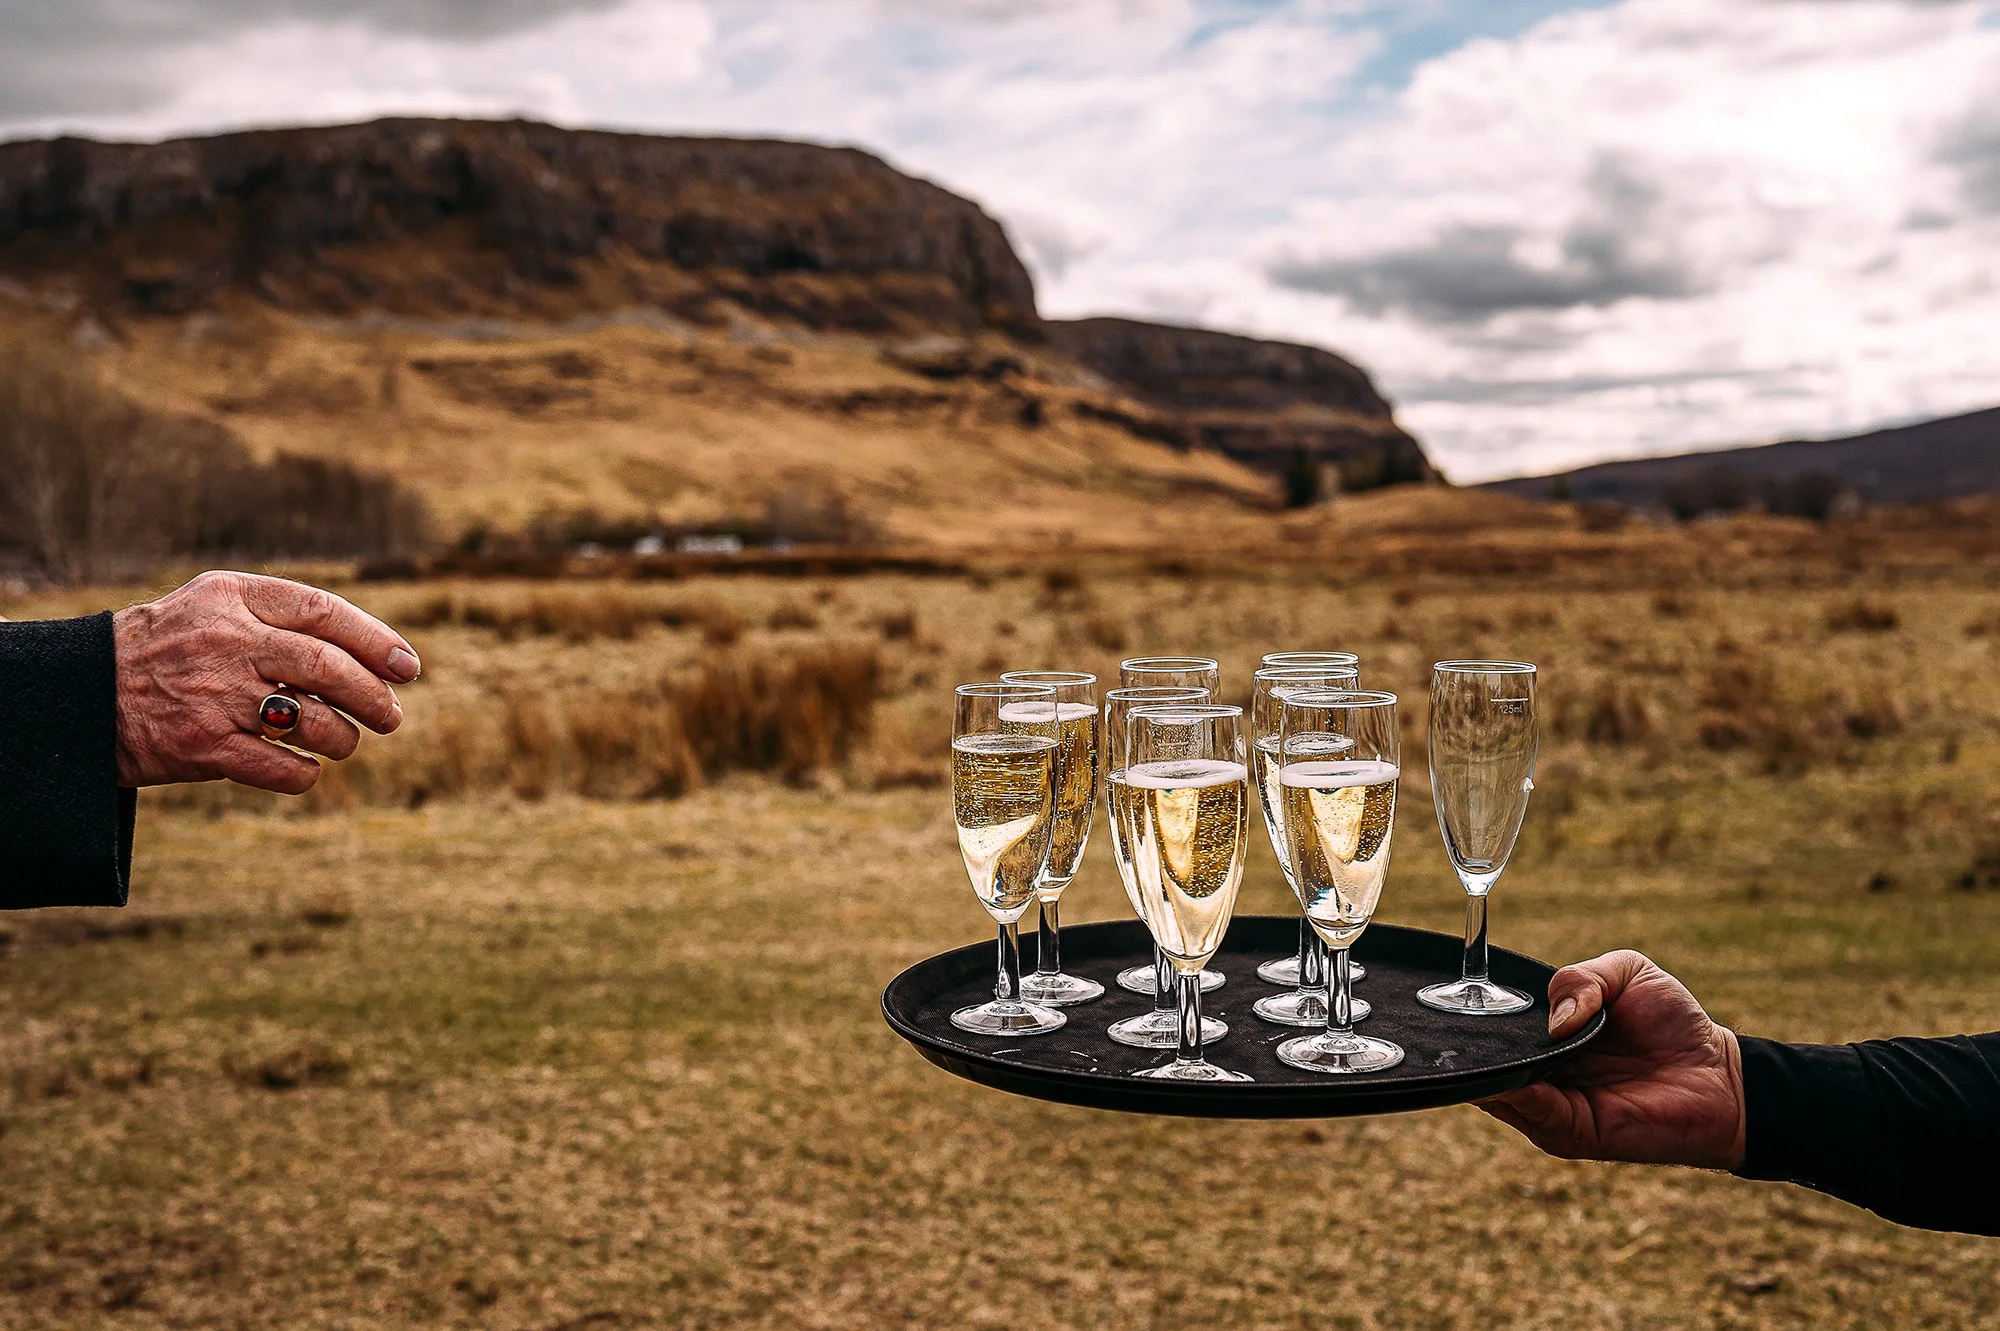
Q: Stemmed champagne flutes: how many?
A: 9